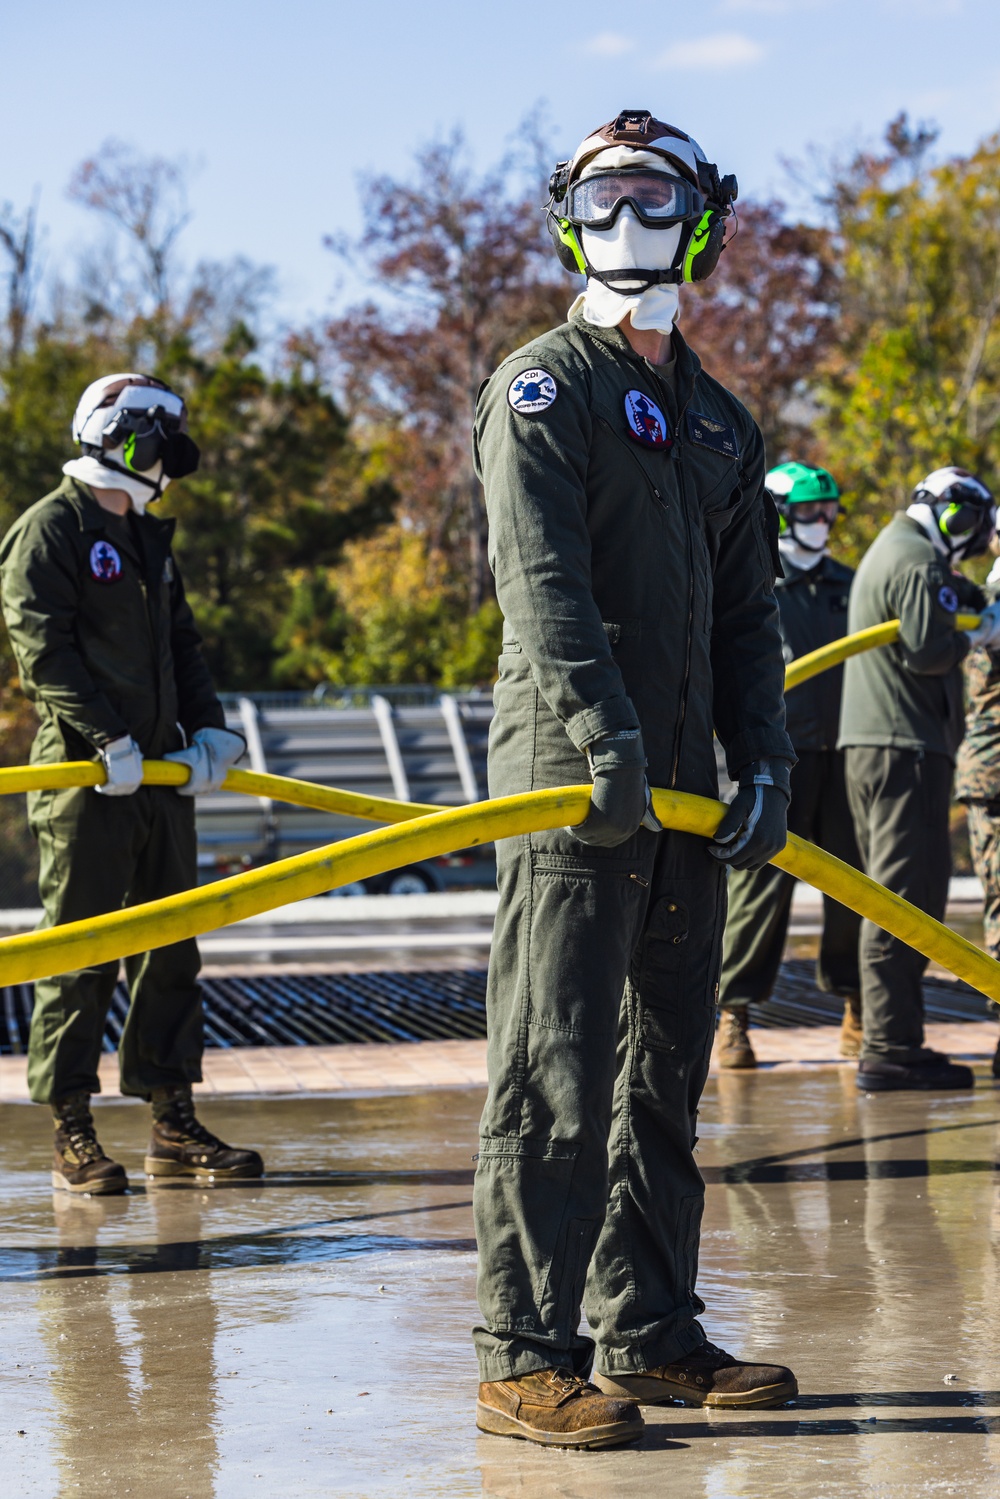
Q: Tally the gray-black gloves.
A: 2